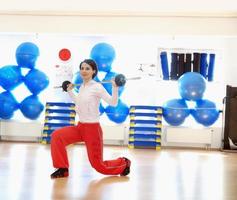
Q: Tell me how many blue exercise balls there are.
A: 13